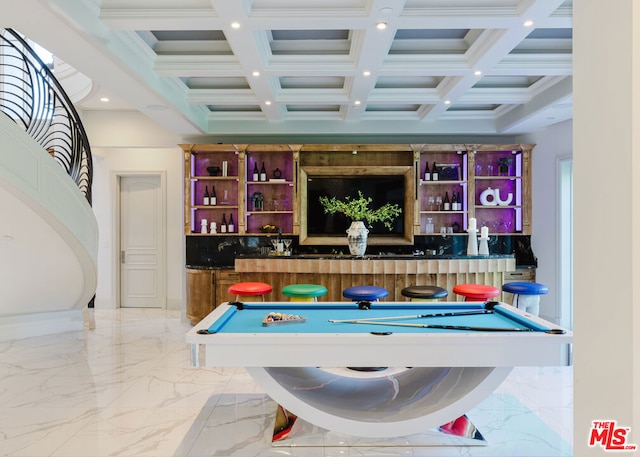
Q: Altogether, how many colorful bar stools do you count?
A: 6